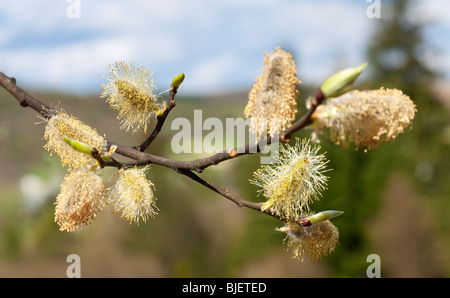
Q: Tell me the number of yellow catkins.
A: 8